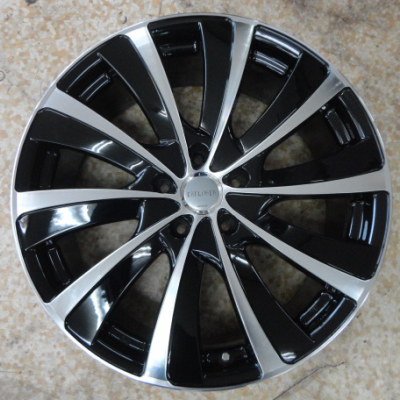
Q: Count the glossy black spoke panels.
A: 10